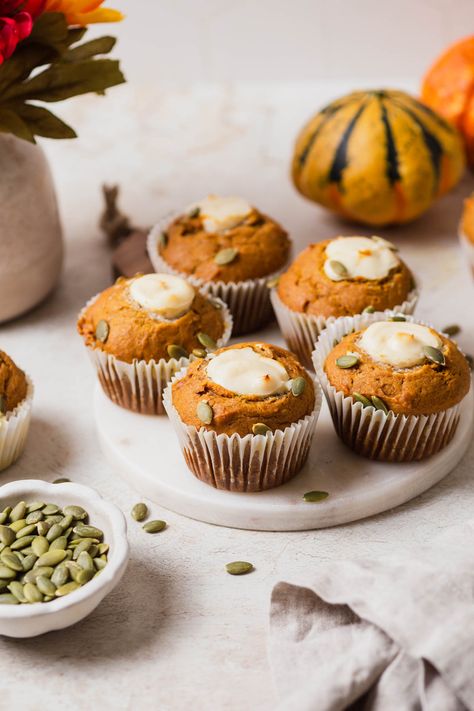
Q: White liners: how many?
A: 7